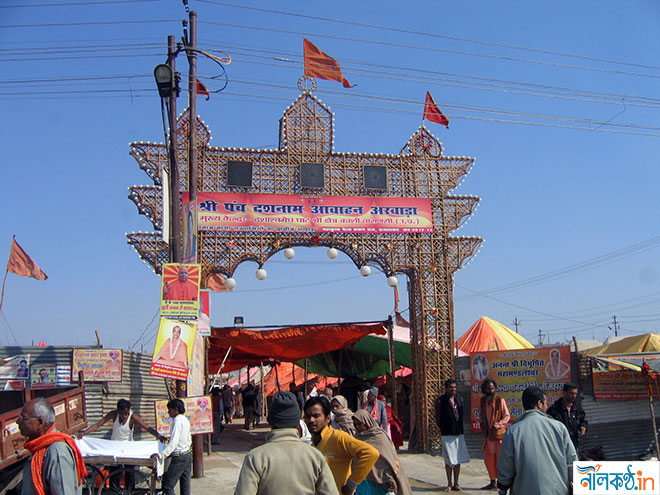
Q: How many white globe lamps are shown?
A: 6